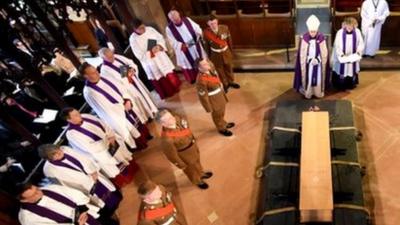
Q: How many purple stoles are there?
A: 8